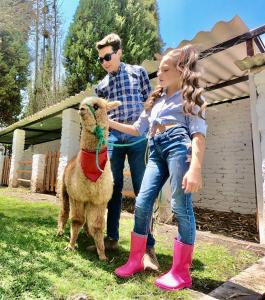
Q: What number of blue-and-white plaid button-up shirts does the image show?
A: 1